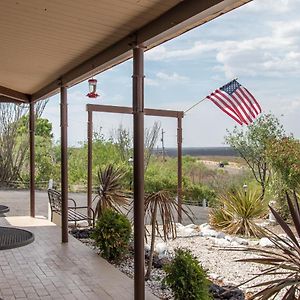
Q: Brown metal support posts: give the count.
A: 5